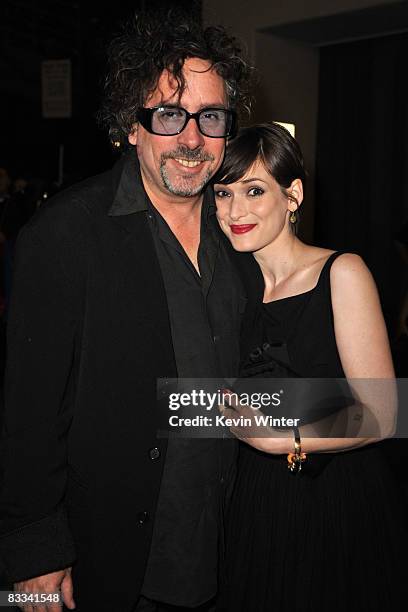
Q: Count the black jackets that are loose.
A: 1